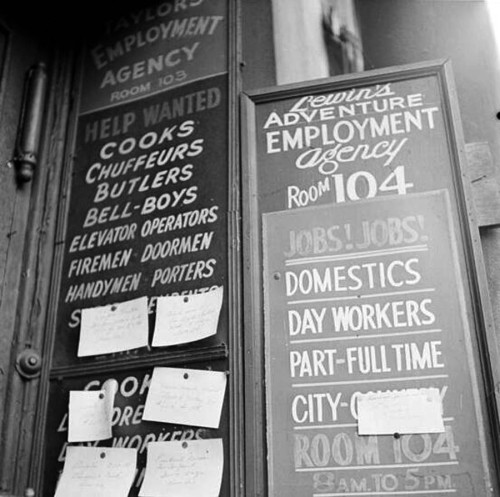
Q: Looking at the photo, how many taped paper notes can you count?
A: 7